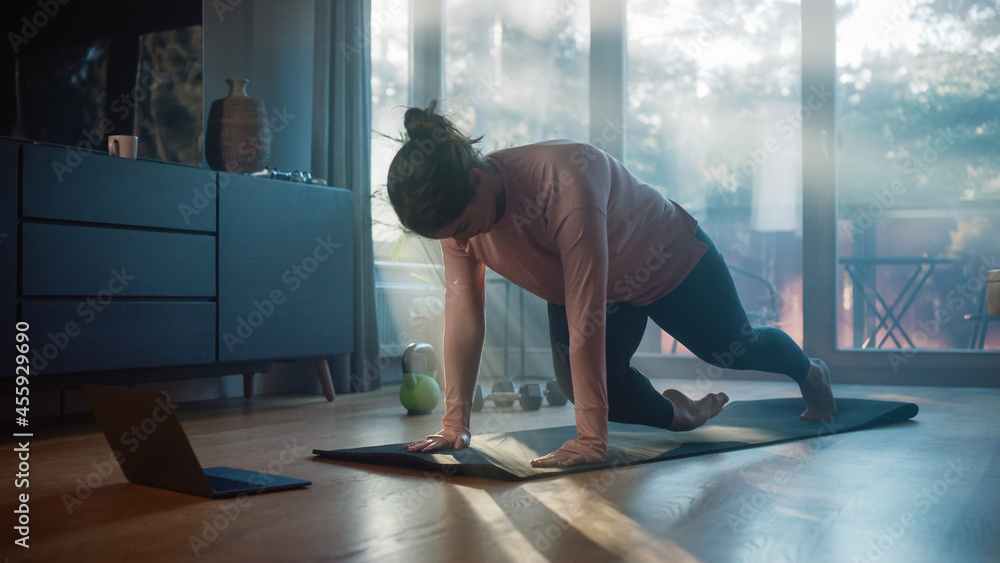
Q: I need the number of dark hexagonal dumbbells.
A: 2